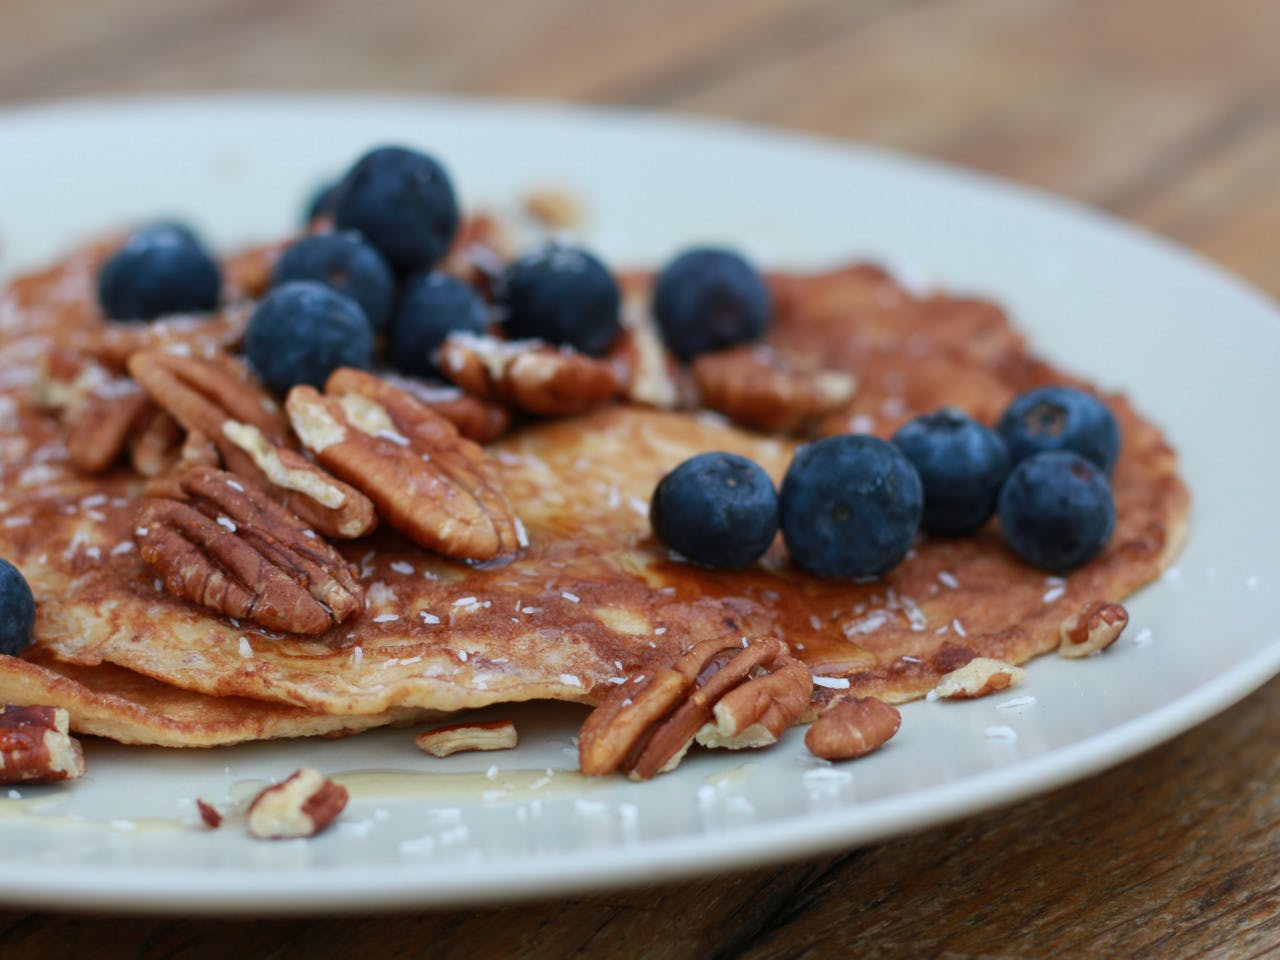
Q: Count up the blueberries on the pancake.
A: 14